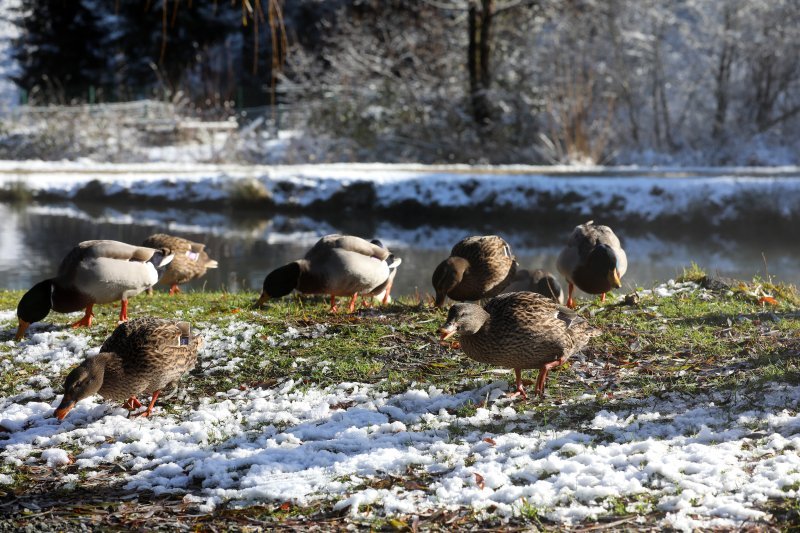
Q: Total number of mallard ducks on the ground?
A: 9